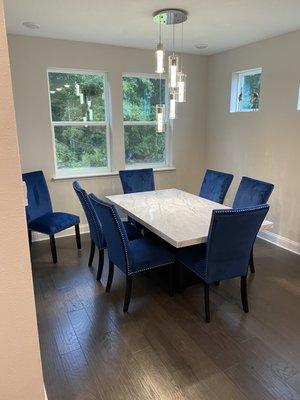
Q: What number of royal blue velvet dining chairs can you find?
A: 7